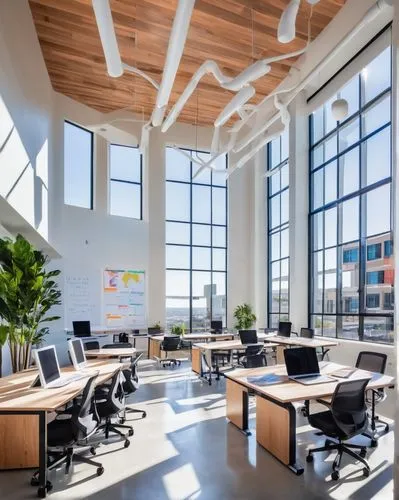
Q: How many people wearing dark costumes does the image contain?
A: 0